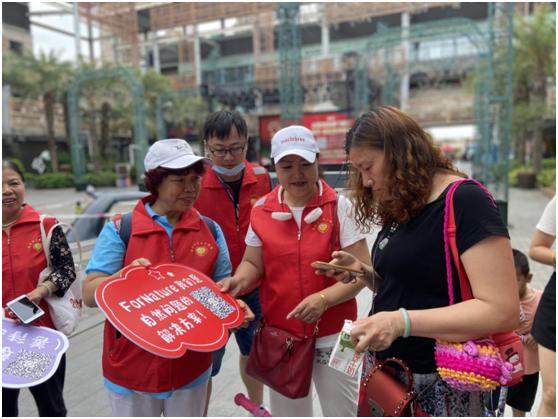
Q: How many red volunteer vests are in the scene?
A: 4